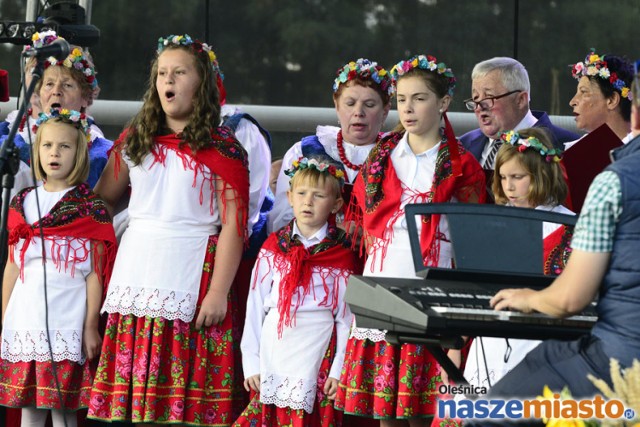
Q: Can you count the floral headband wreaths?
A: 9